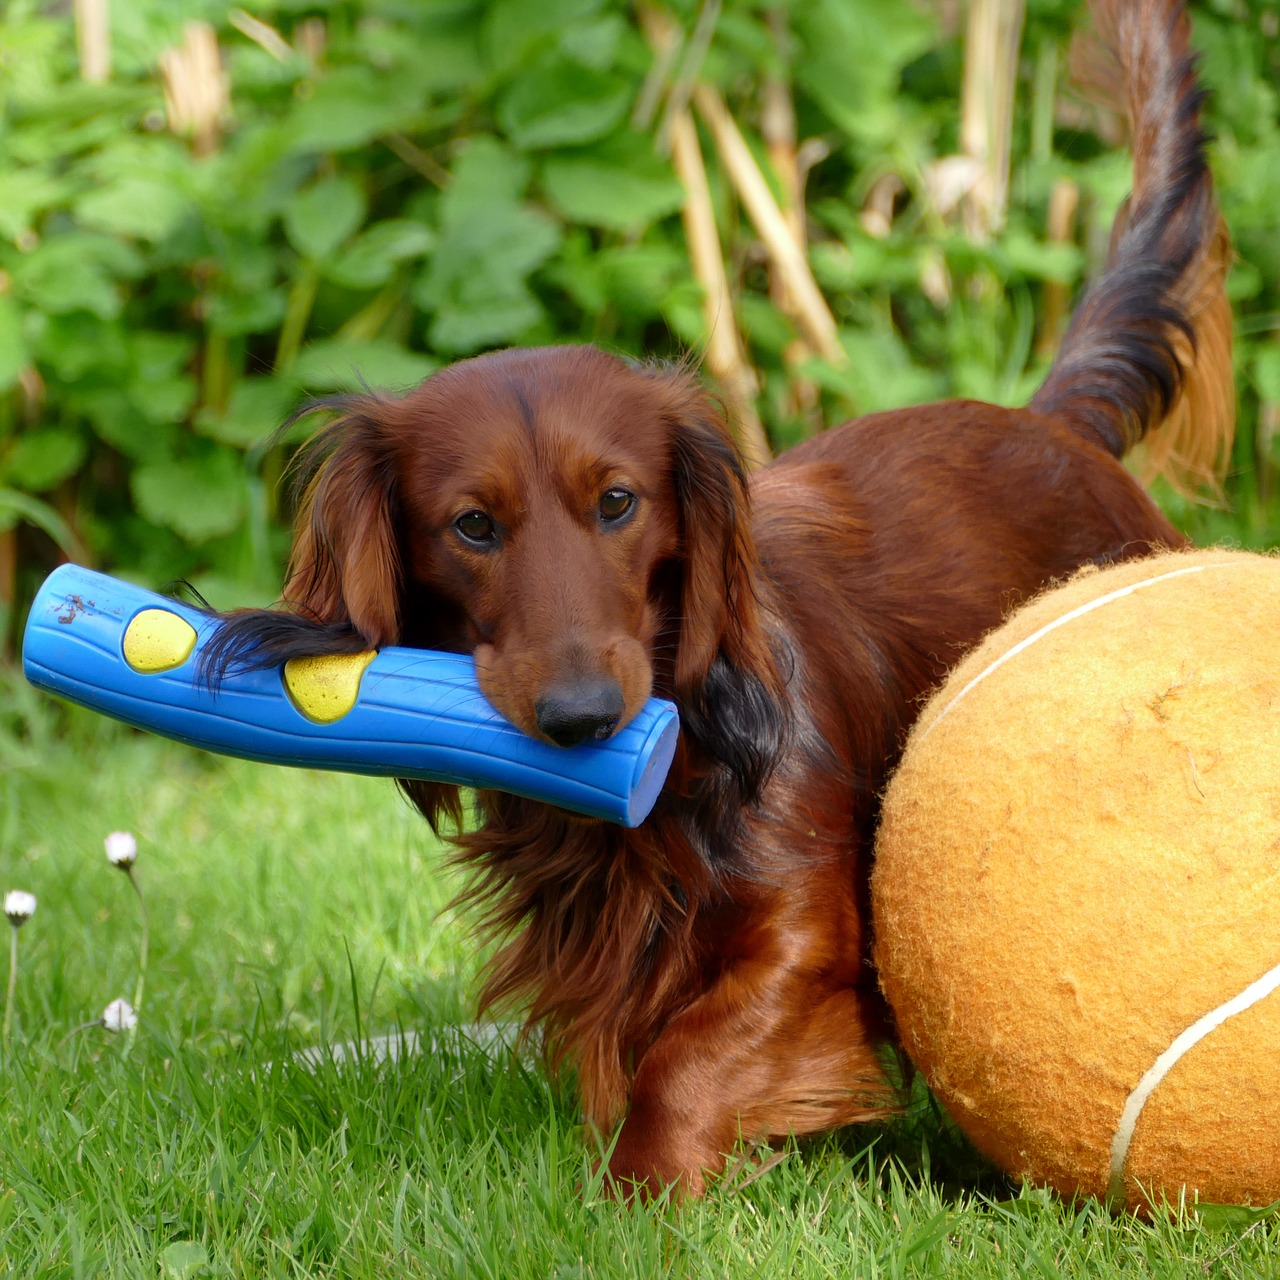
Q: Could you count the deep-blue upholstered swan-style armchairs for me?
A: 0